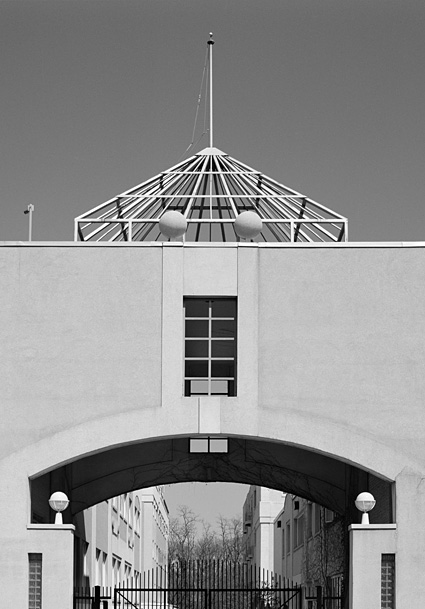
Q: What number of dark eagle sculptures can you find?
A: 0